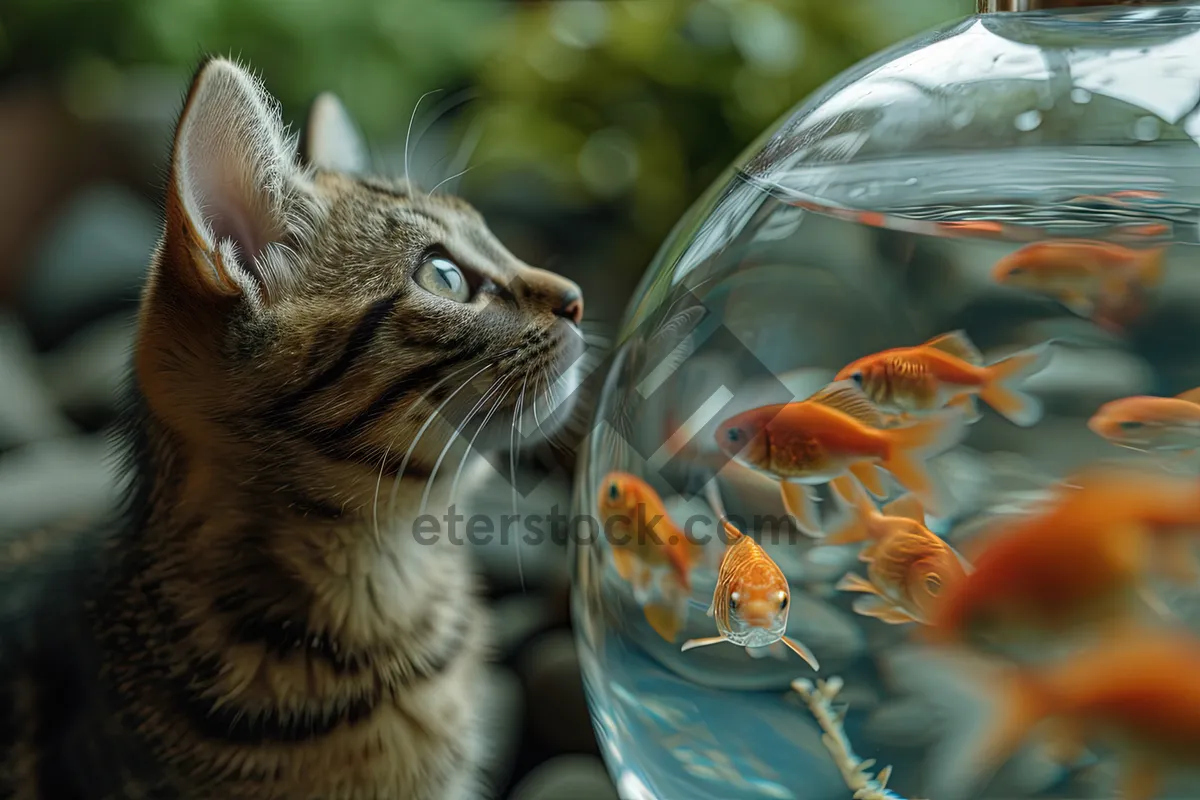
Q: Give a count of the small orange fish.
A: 9